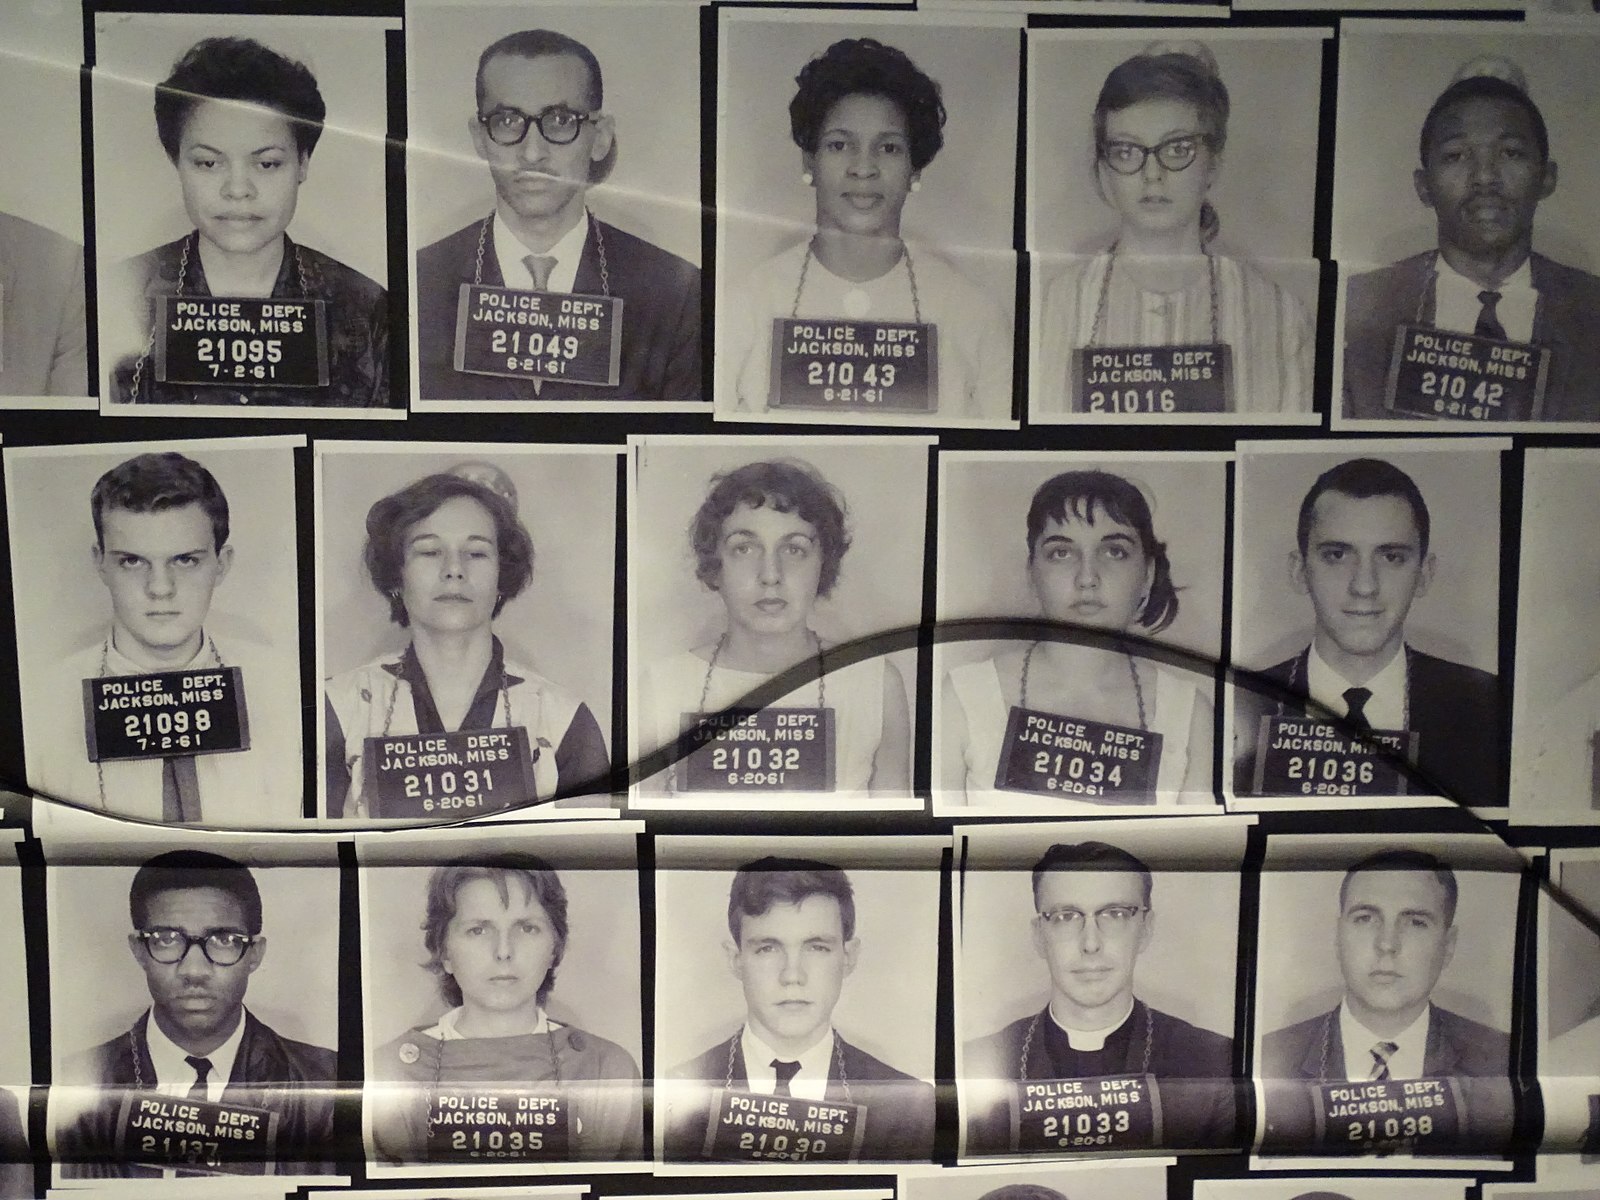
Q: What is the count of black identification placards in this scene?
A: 15